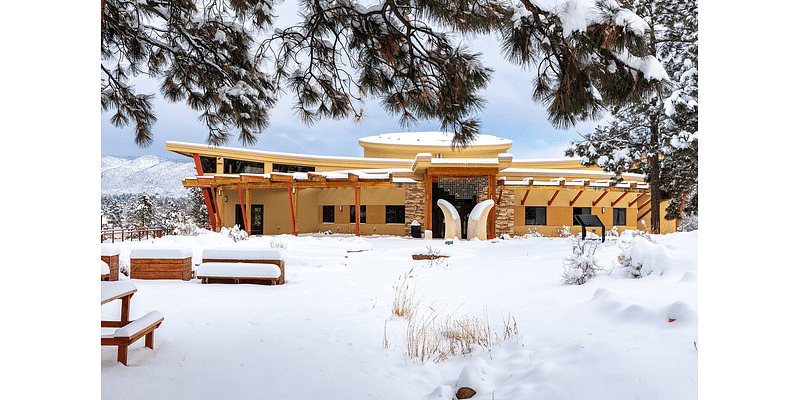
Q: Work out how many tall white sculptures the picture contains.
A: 2